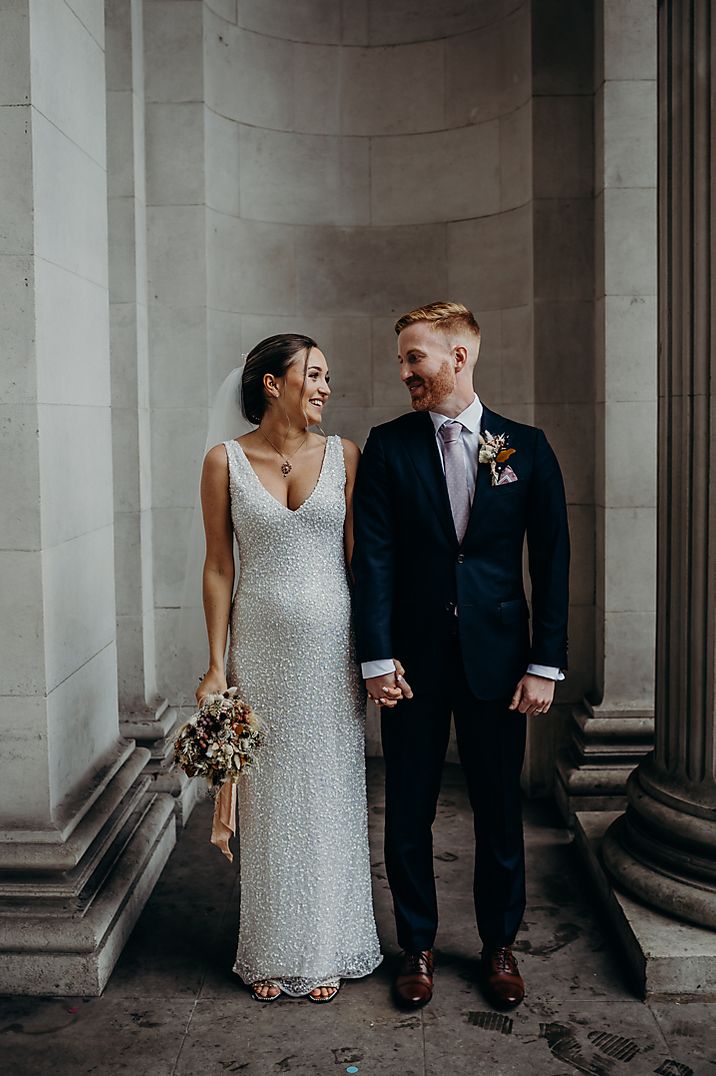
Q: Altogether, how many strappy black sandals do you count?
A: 2